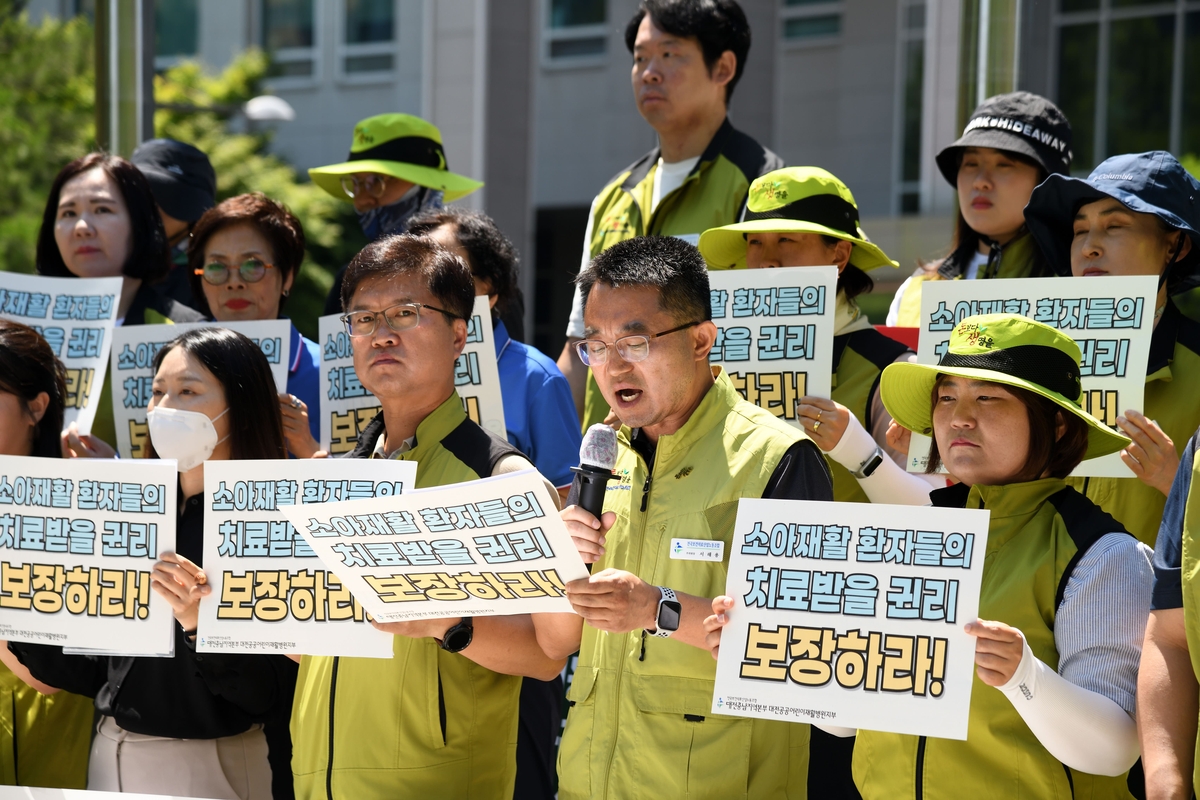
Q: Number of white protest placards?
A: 9